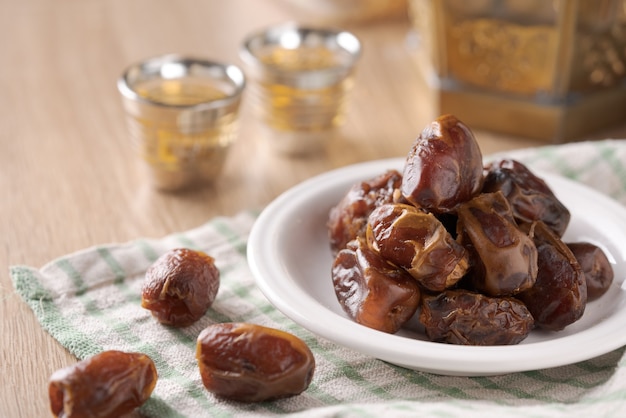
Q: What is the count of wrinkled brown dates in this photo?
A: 12